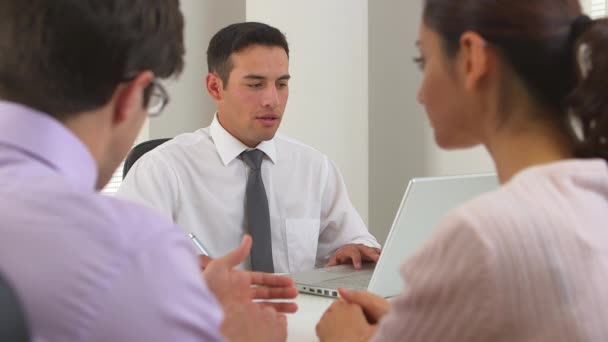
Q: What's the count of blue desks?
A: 0